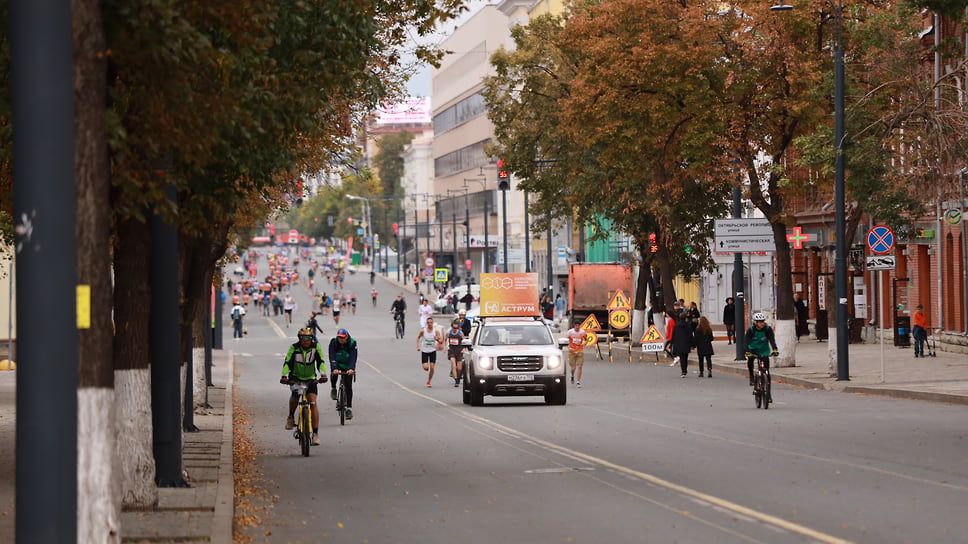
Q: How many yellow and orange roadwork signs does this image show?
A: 5